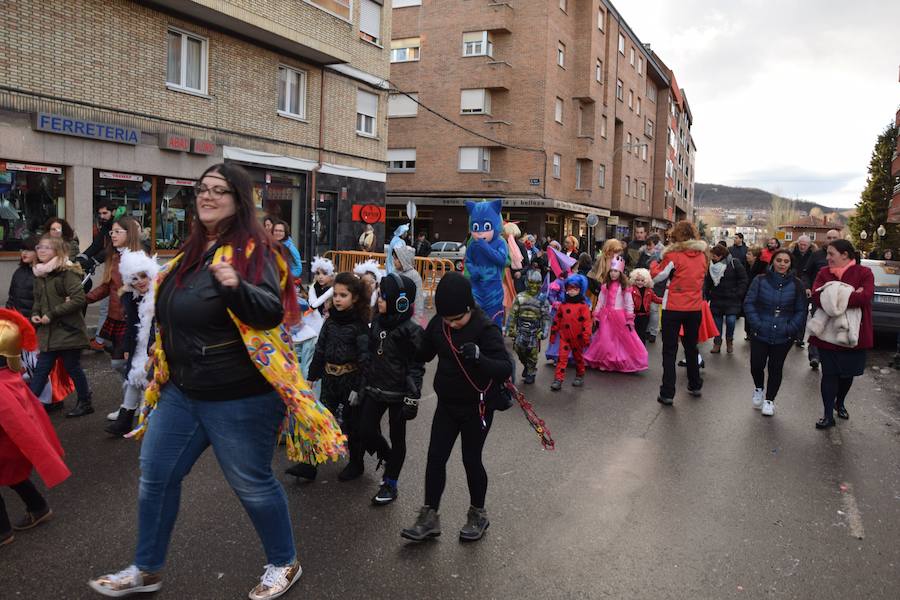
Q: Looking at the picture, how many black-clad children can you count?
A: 3